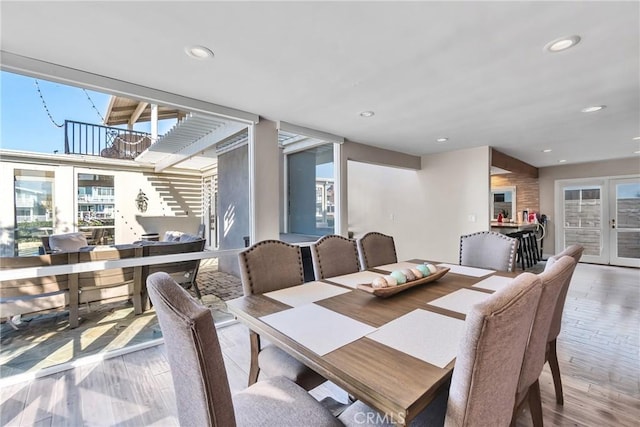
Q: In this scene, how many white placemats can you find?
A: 8